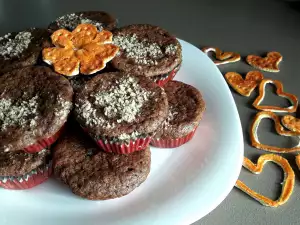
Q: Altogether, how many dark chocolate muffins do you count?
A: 8